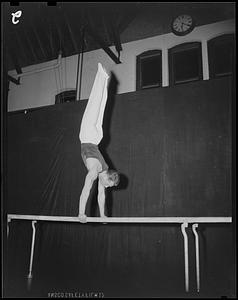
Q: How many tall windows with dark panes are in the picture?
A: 3